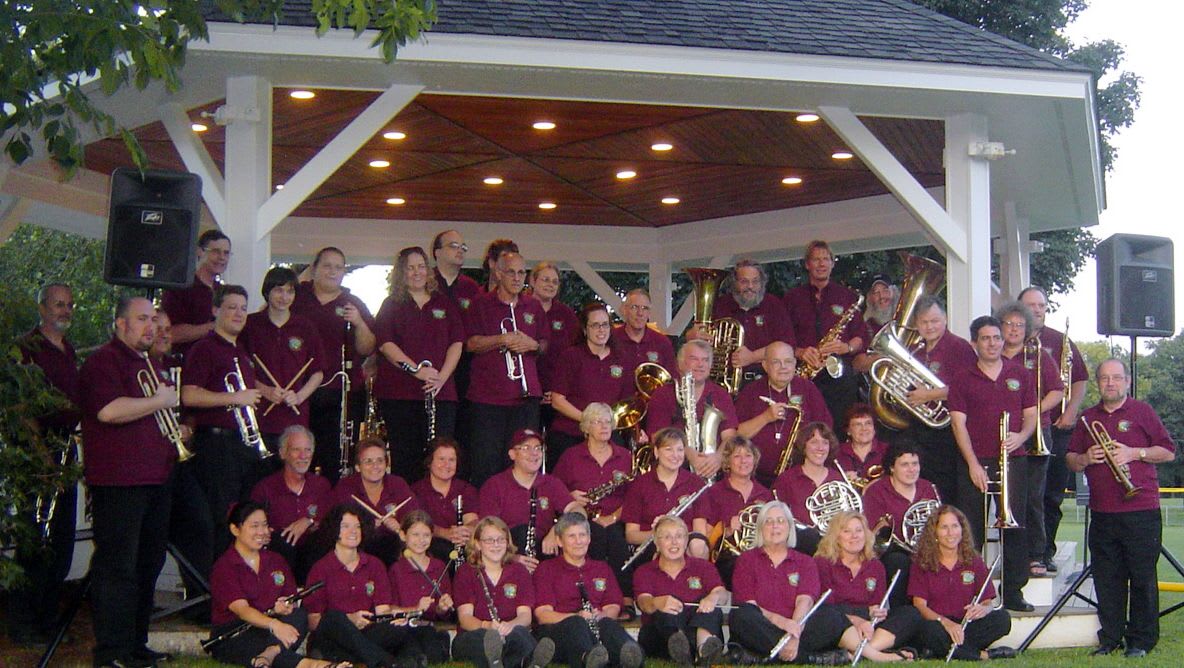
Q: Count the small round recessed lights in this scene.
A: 15